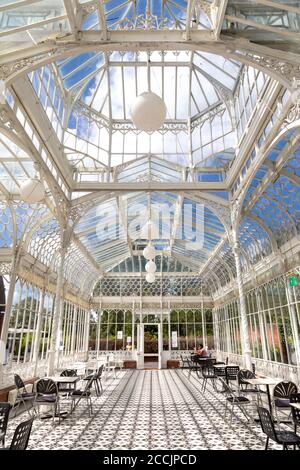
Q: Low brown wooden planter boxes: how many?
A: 2